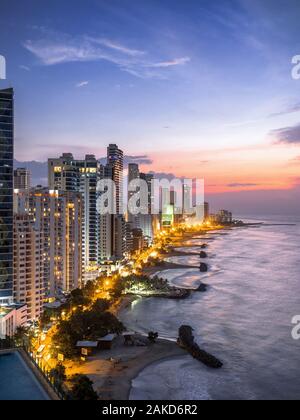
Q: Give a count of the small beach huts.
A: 2